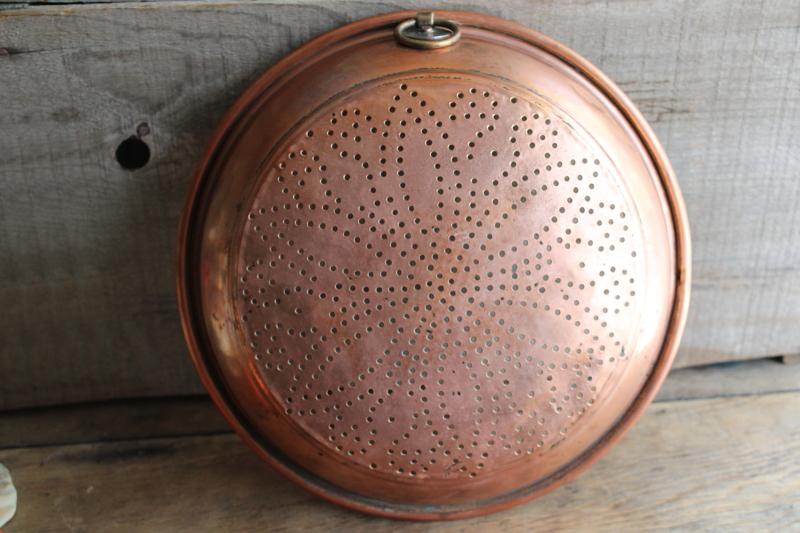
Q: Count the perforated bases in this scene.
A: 1